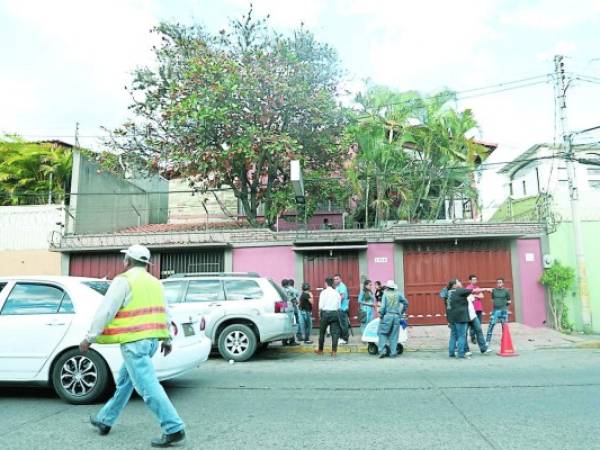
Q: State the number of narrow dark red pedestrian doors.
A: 1